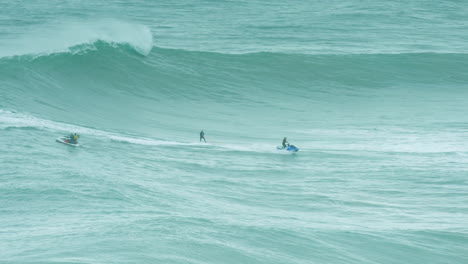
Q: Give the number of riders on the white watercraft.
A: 2